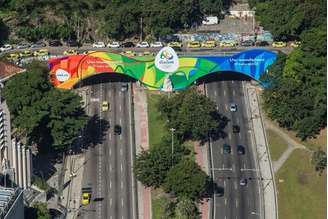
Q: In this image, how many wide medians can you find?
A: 1